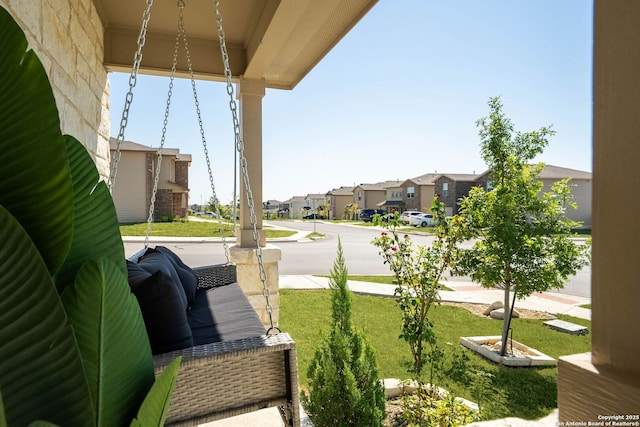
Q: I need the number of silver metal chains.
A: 4